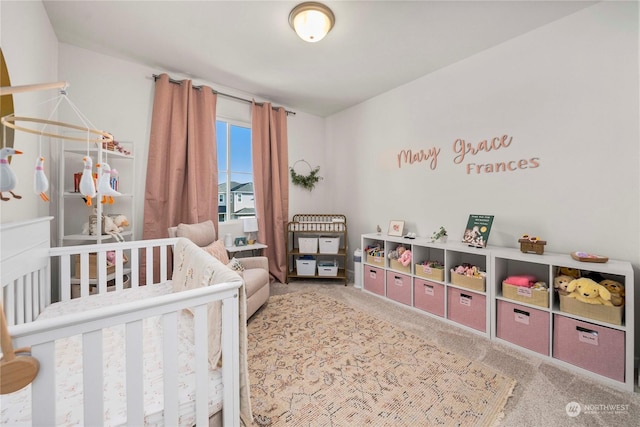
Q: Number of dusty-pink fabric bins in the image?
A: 6